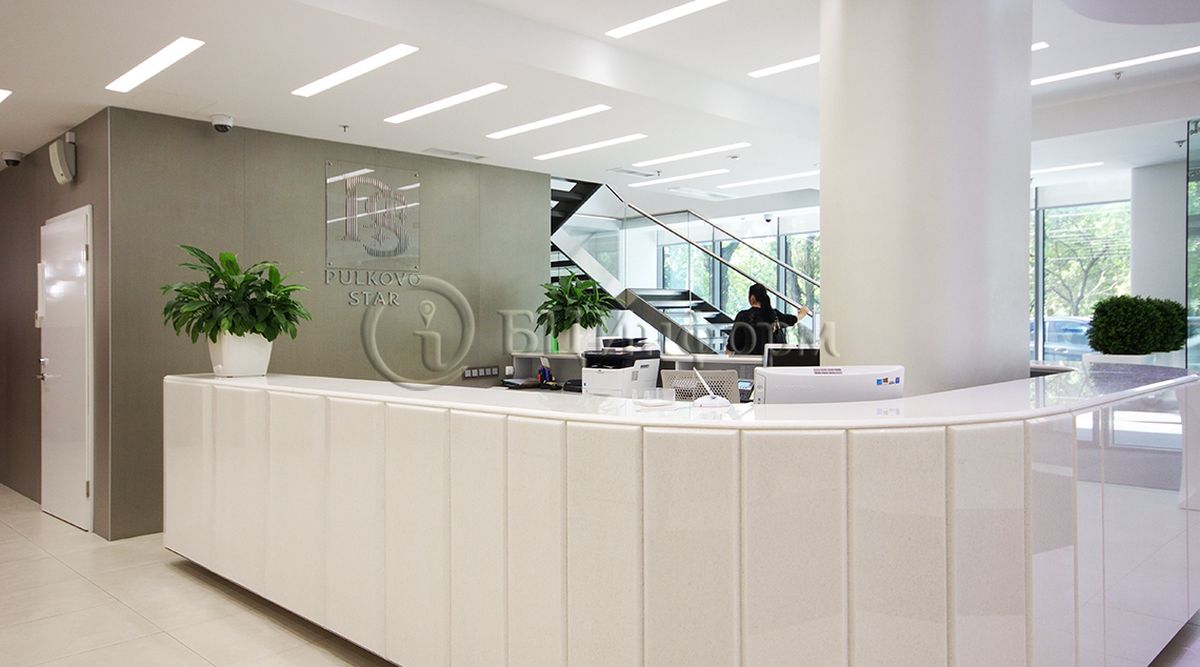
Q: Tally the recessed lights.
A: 14